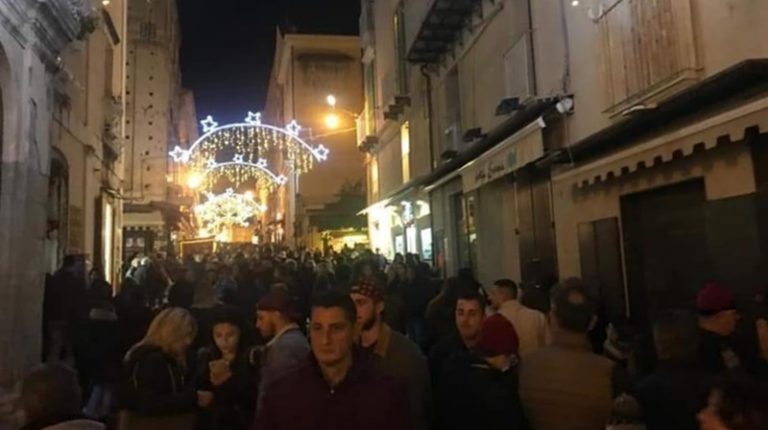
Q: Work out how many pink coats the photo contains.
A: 0